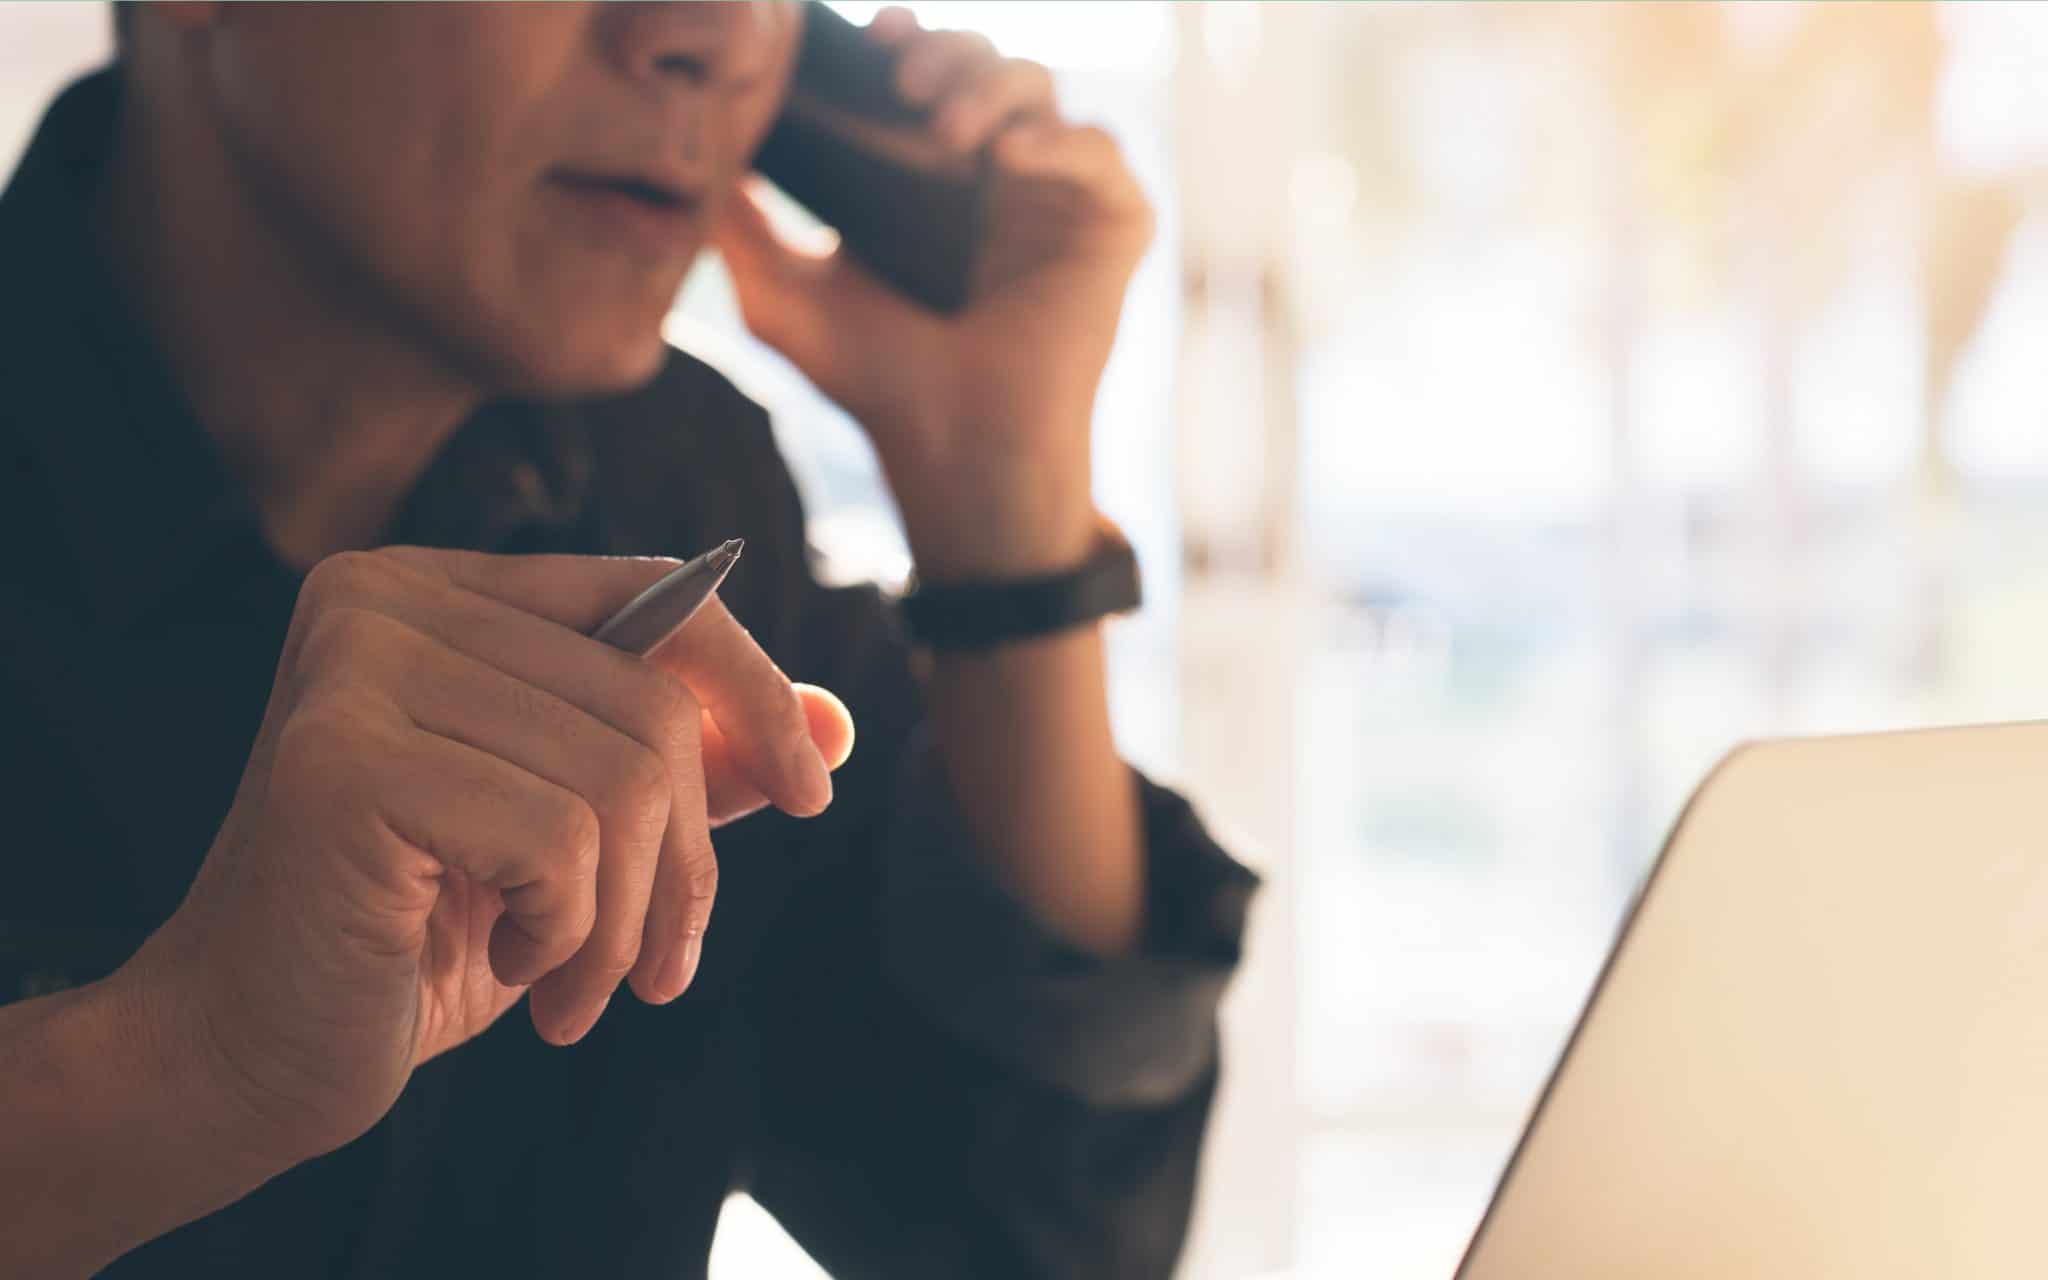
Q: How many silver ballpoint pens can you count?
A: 1